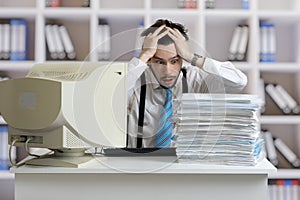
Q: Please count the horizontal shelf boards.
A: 4